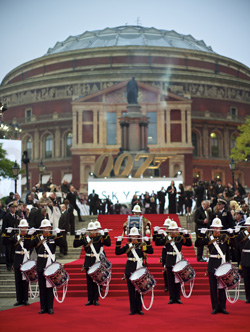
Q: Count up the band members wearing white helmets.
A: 10